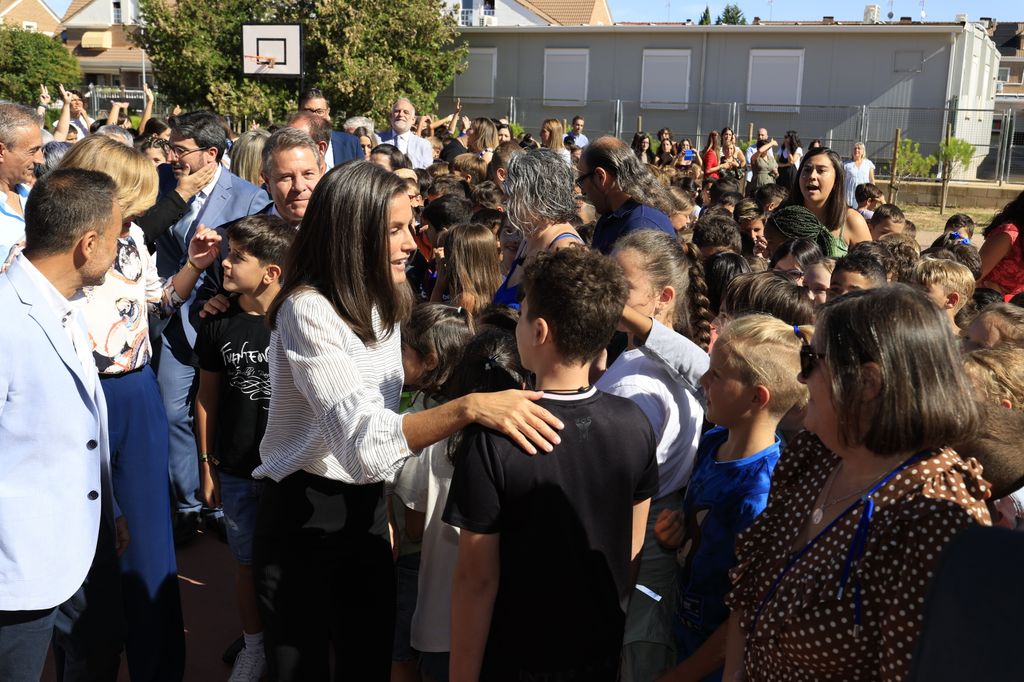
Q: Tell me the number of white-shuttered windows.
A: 4